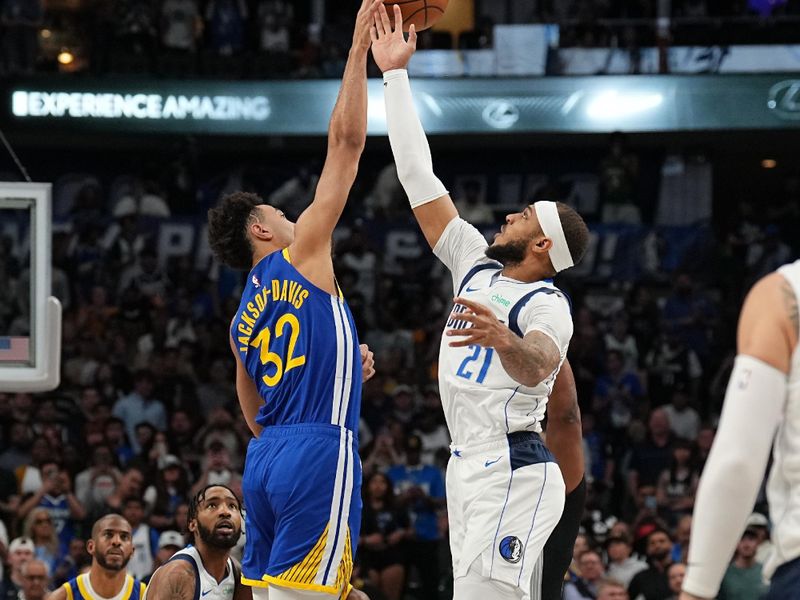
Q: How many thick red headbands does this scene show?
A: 0